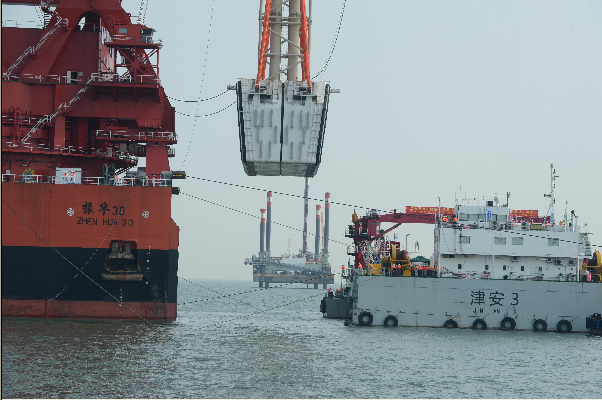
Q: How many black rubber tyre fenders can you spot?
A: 7